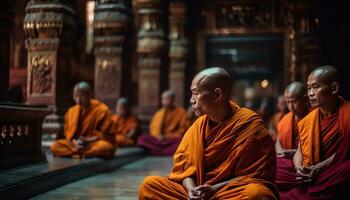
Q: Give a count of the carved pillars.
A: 4